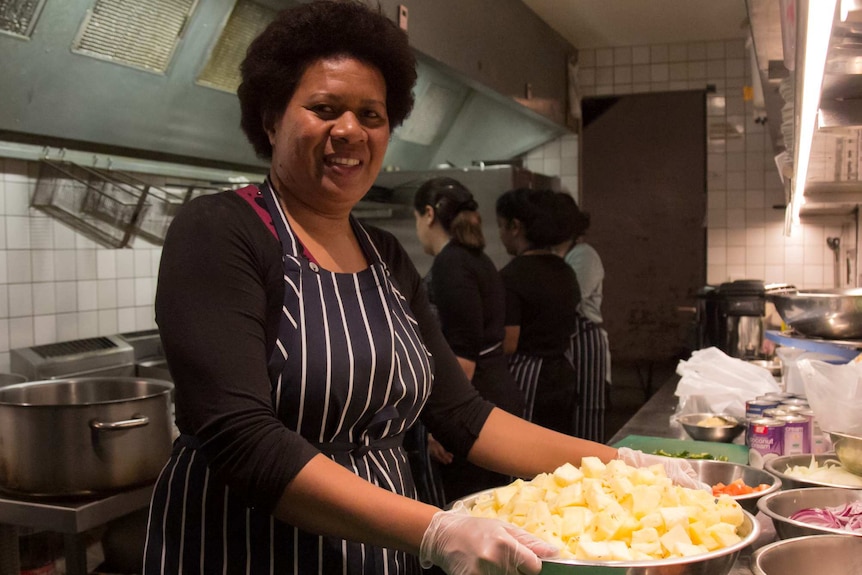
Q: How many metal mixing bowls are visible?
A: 8